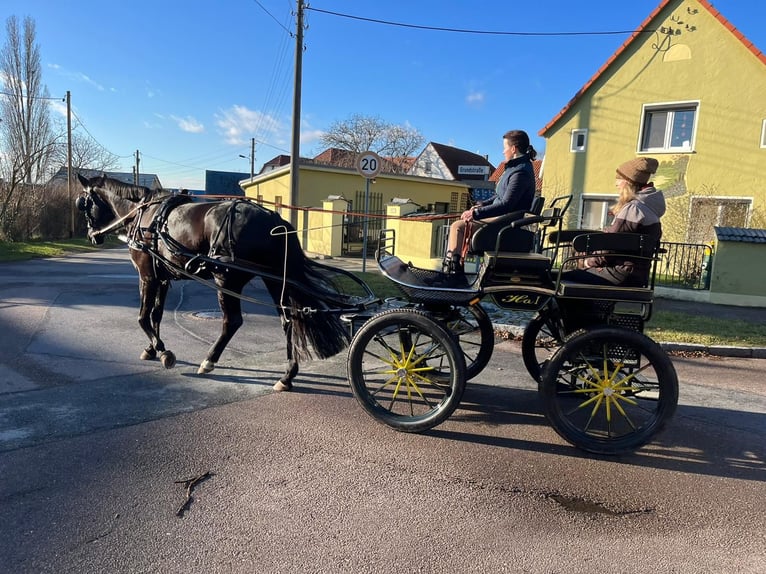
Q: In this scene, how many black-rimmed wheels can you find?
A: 4